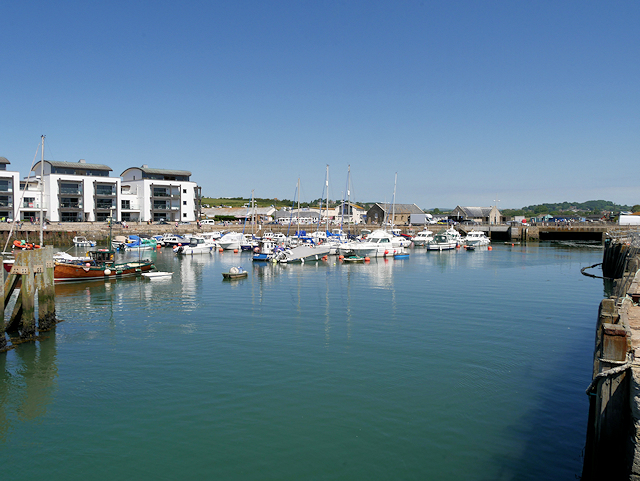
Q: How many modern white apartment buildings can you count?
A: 3